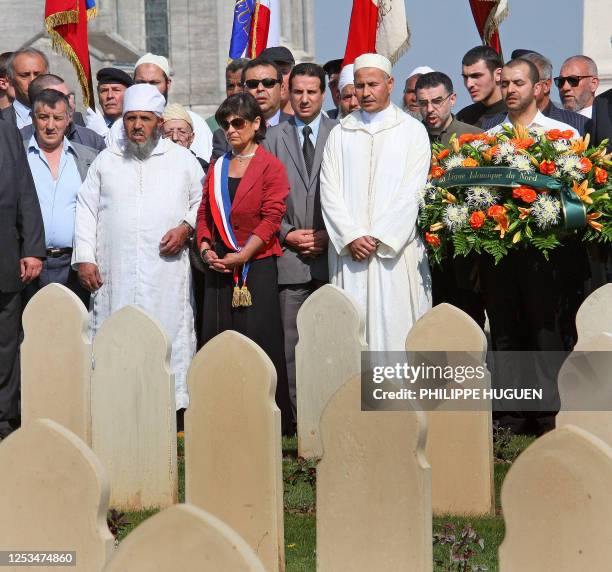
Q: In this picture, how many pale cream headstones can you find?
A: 11